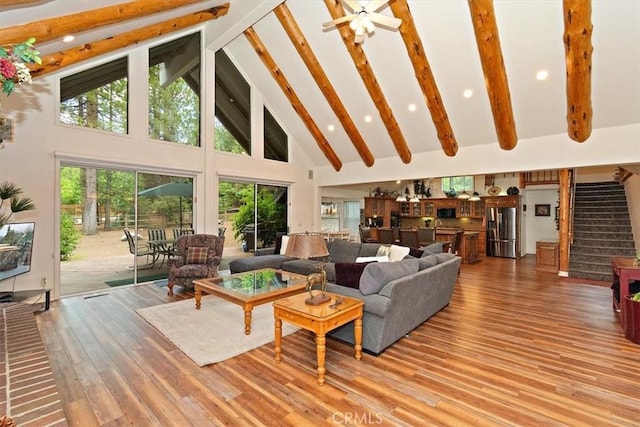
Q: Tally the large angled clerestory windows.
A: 4